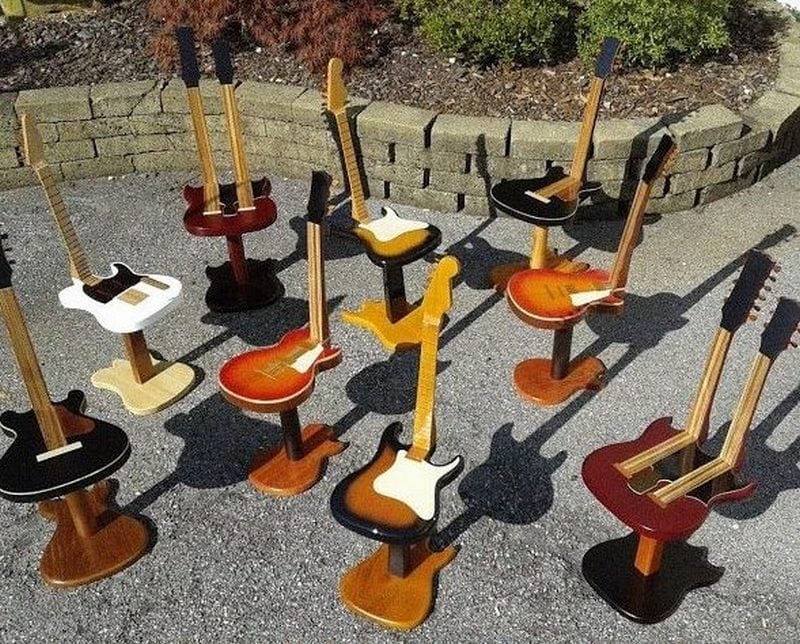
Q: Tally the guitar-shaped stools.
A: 9